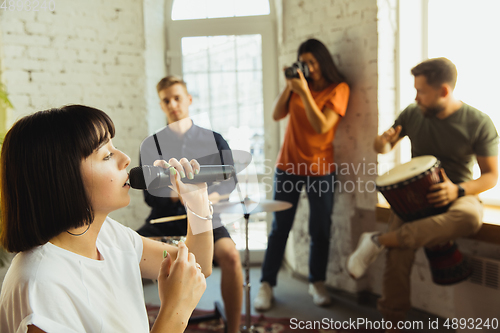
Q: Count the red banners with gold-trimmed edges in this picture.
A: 0